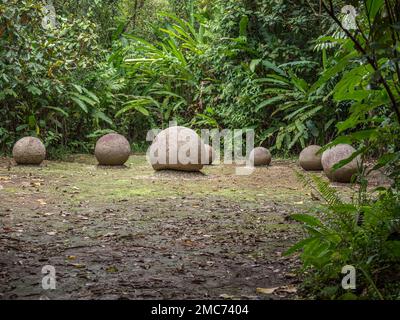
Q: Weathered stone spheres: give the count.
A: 7